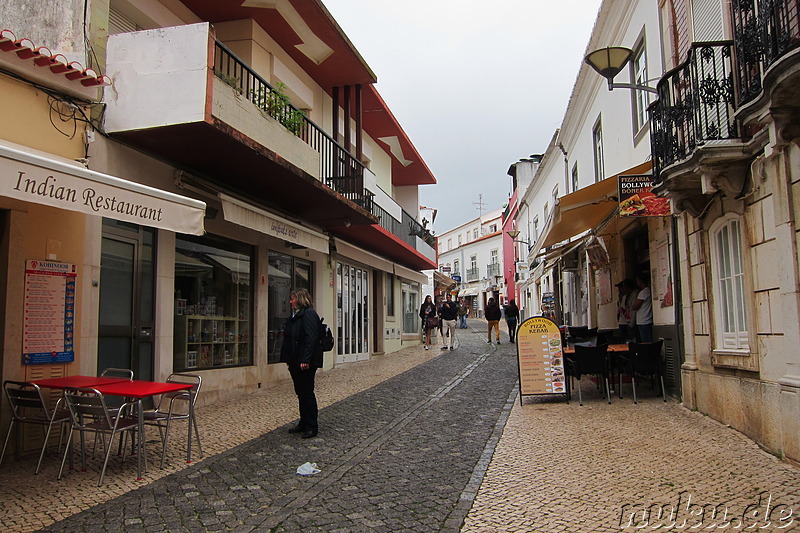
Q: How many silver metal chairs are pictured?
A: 4